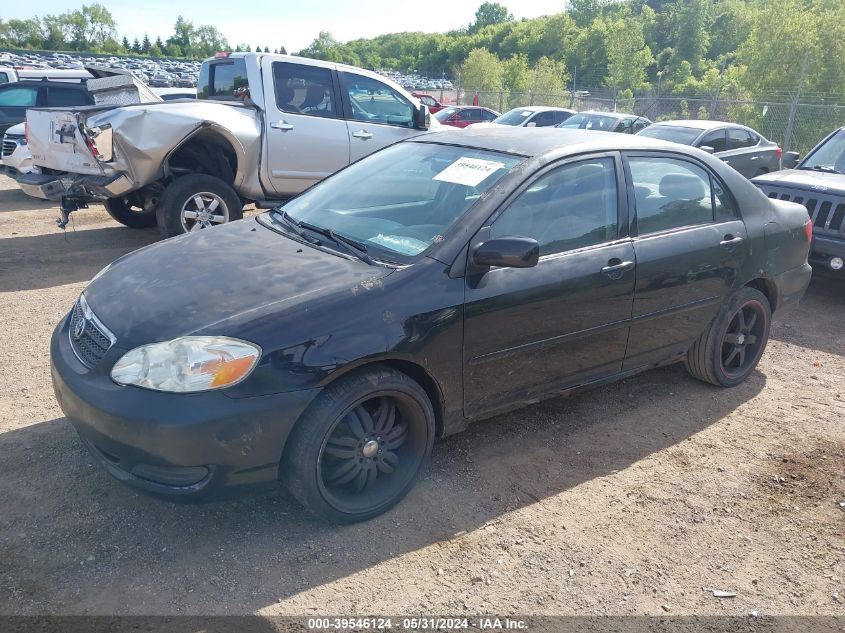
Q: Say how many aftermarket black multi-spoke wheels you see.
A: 2